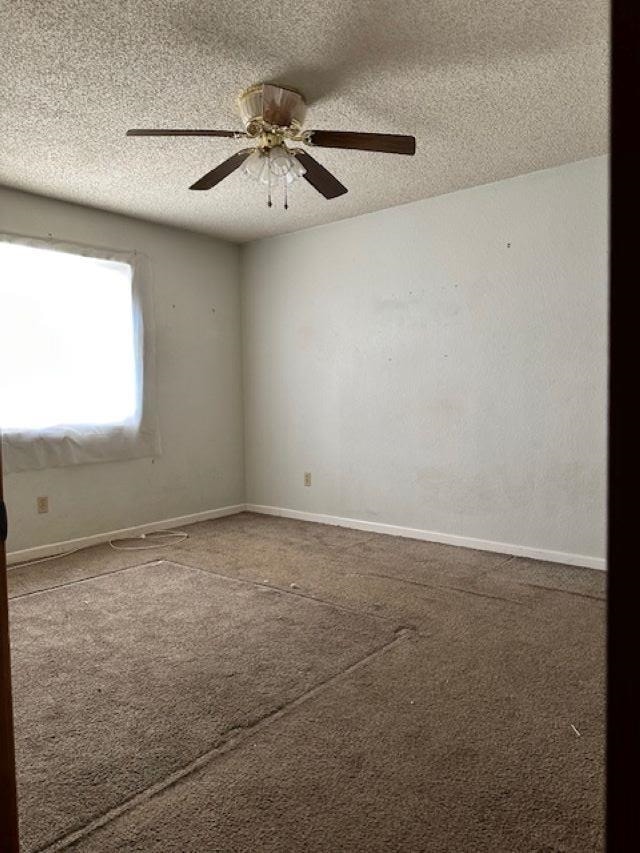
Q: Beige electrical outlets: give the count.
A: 2